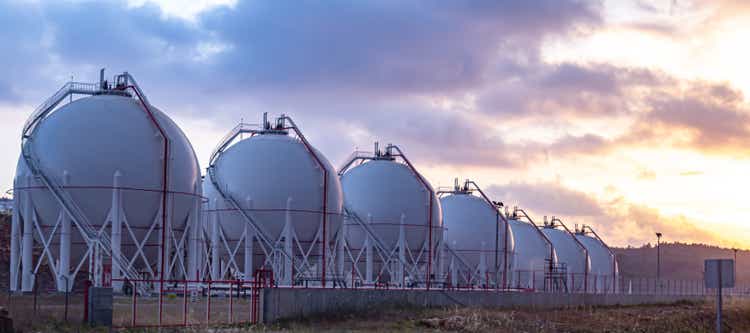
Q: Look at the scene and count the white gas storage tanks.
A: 7